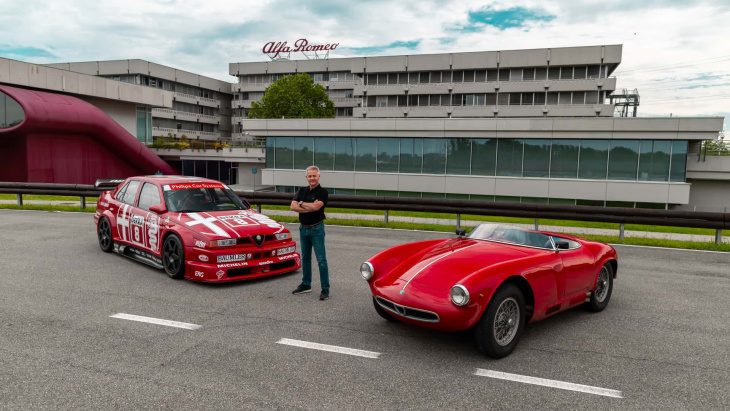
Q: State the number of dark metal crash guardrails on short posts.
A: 1